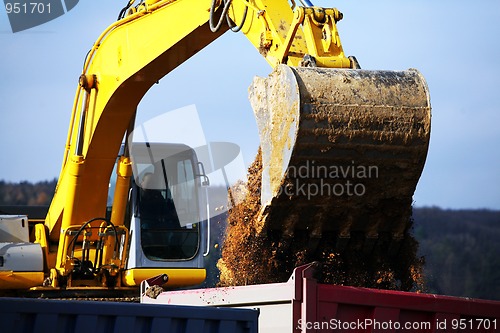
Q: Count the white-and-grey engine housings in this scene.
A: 1